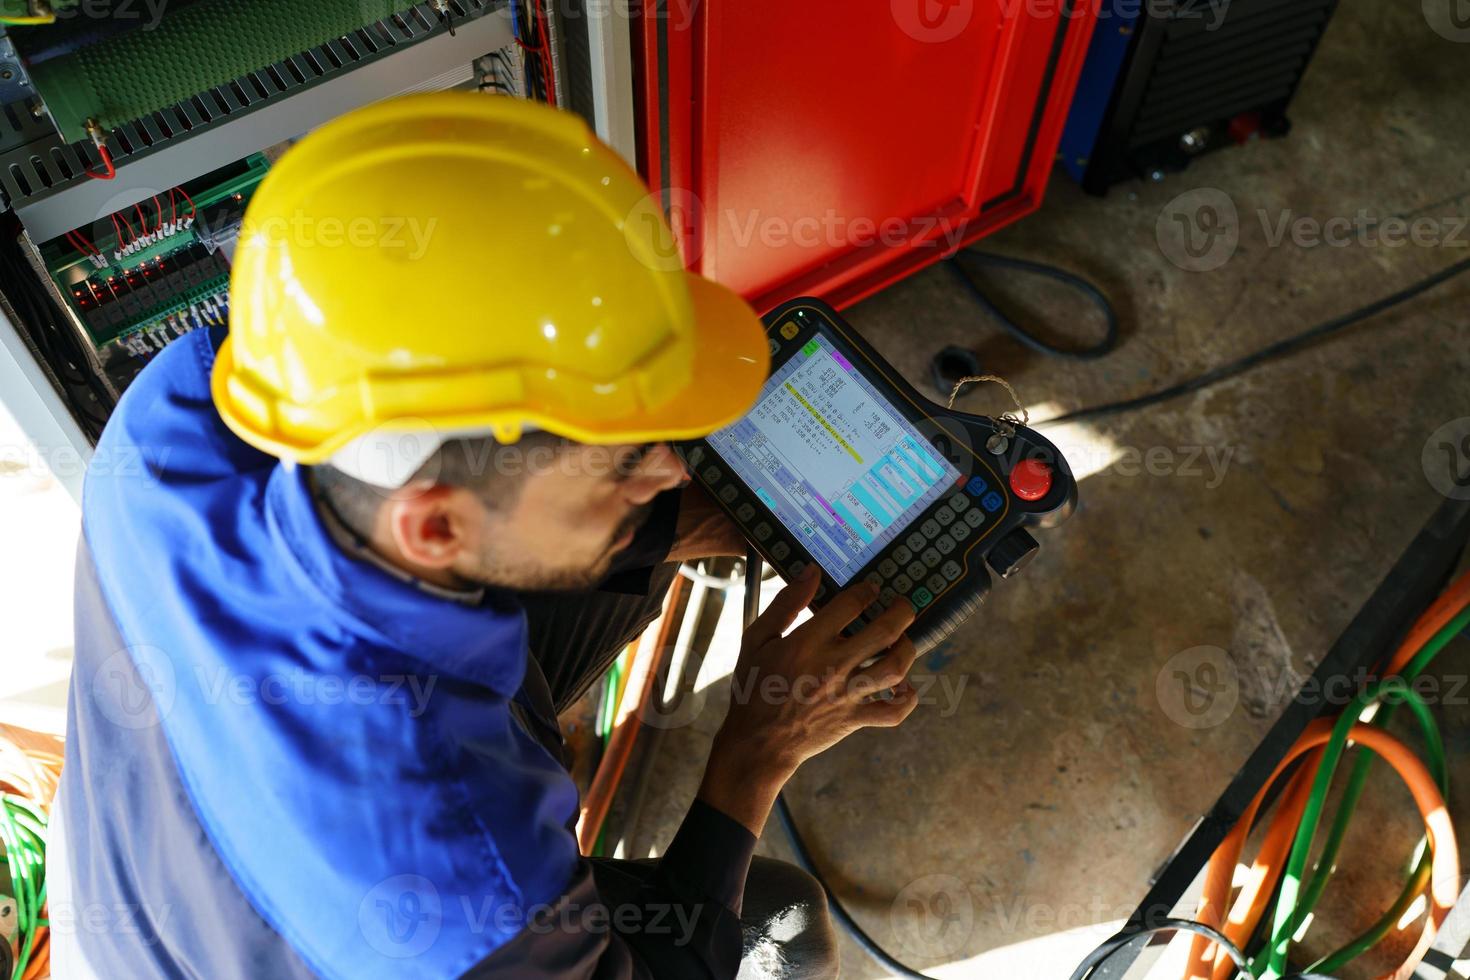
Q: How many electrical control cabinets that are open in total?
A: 1